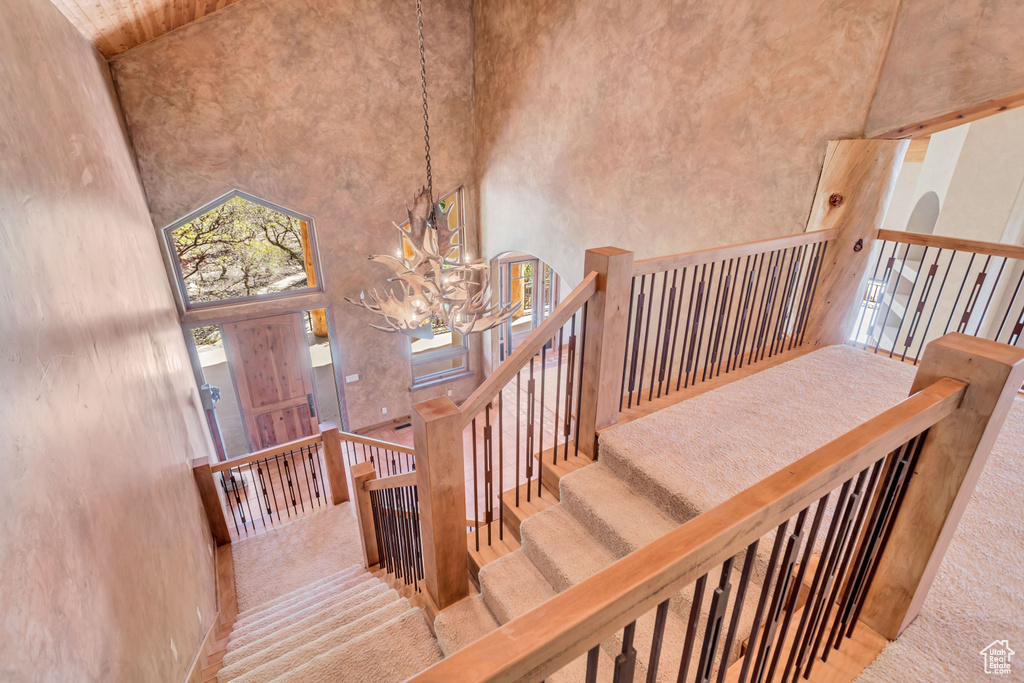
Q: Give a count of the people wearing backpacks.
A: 0